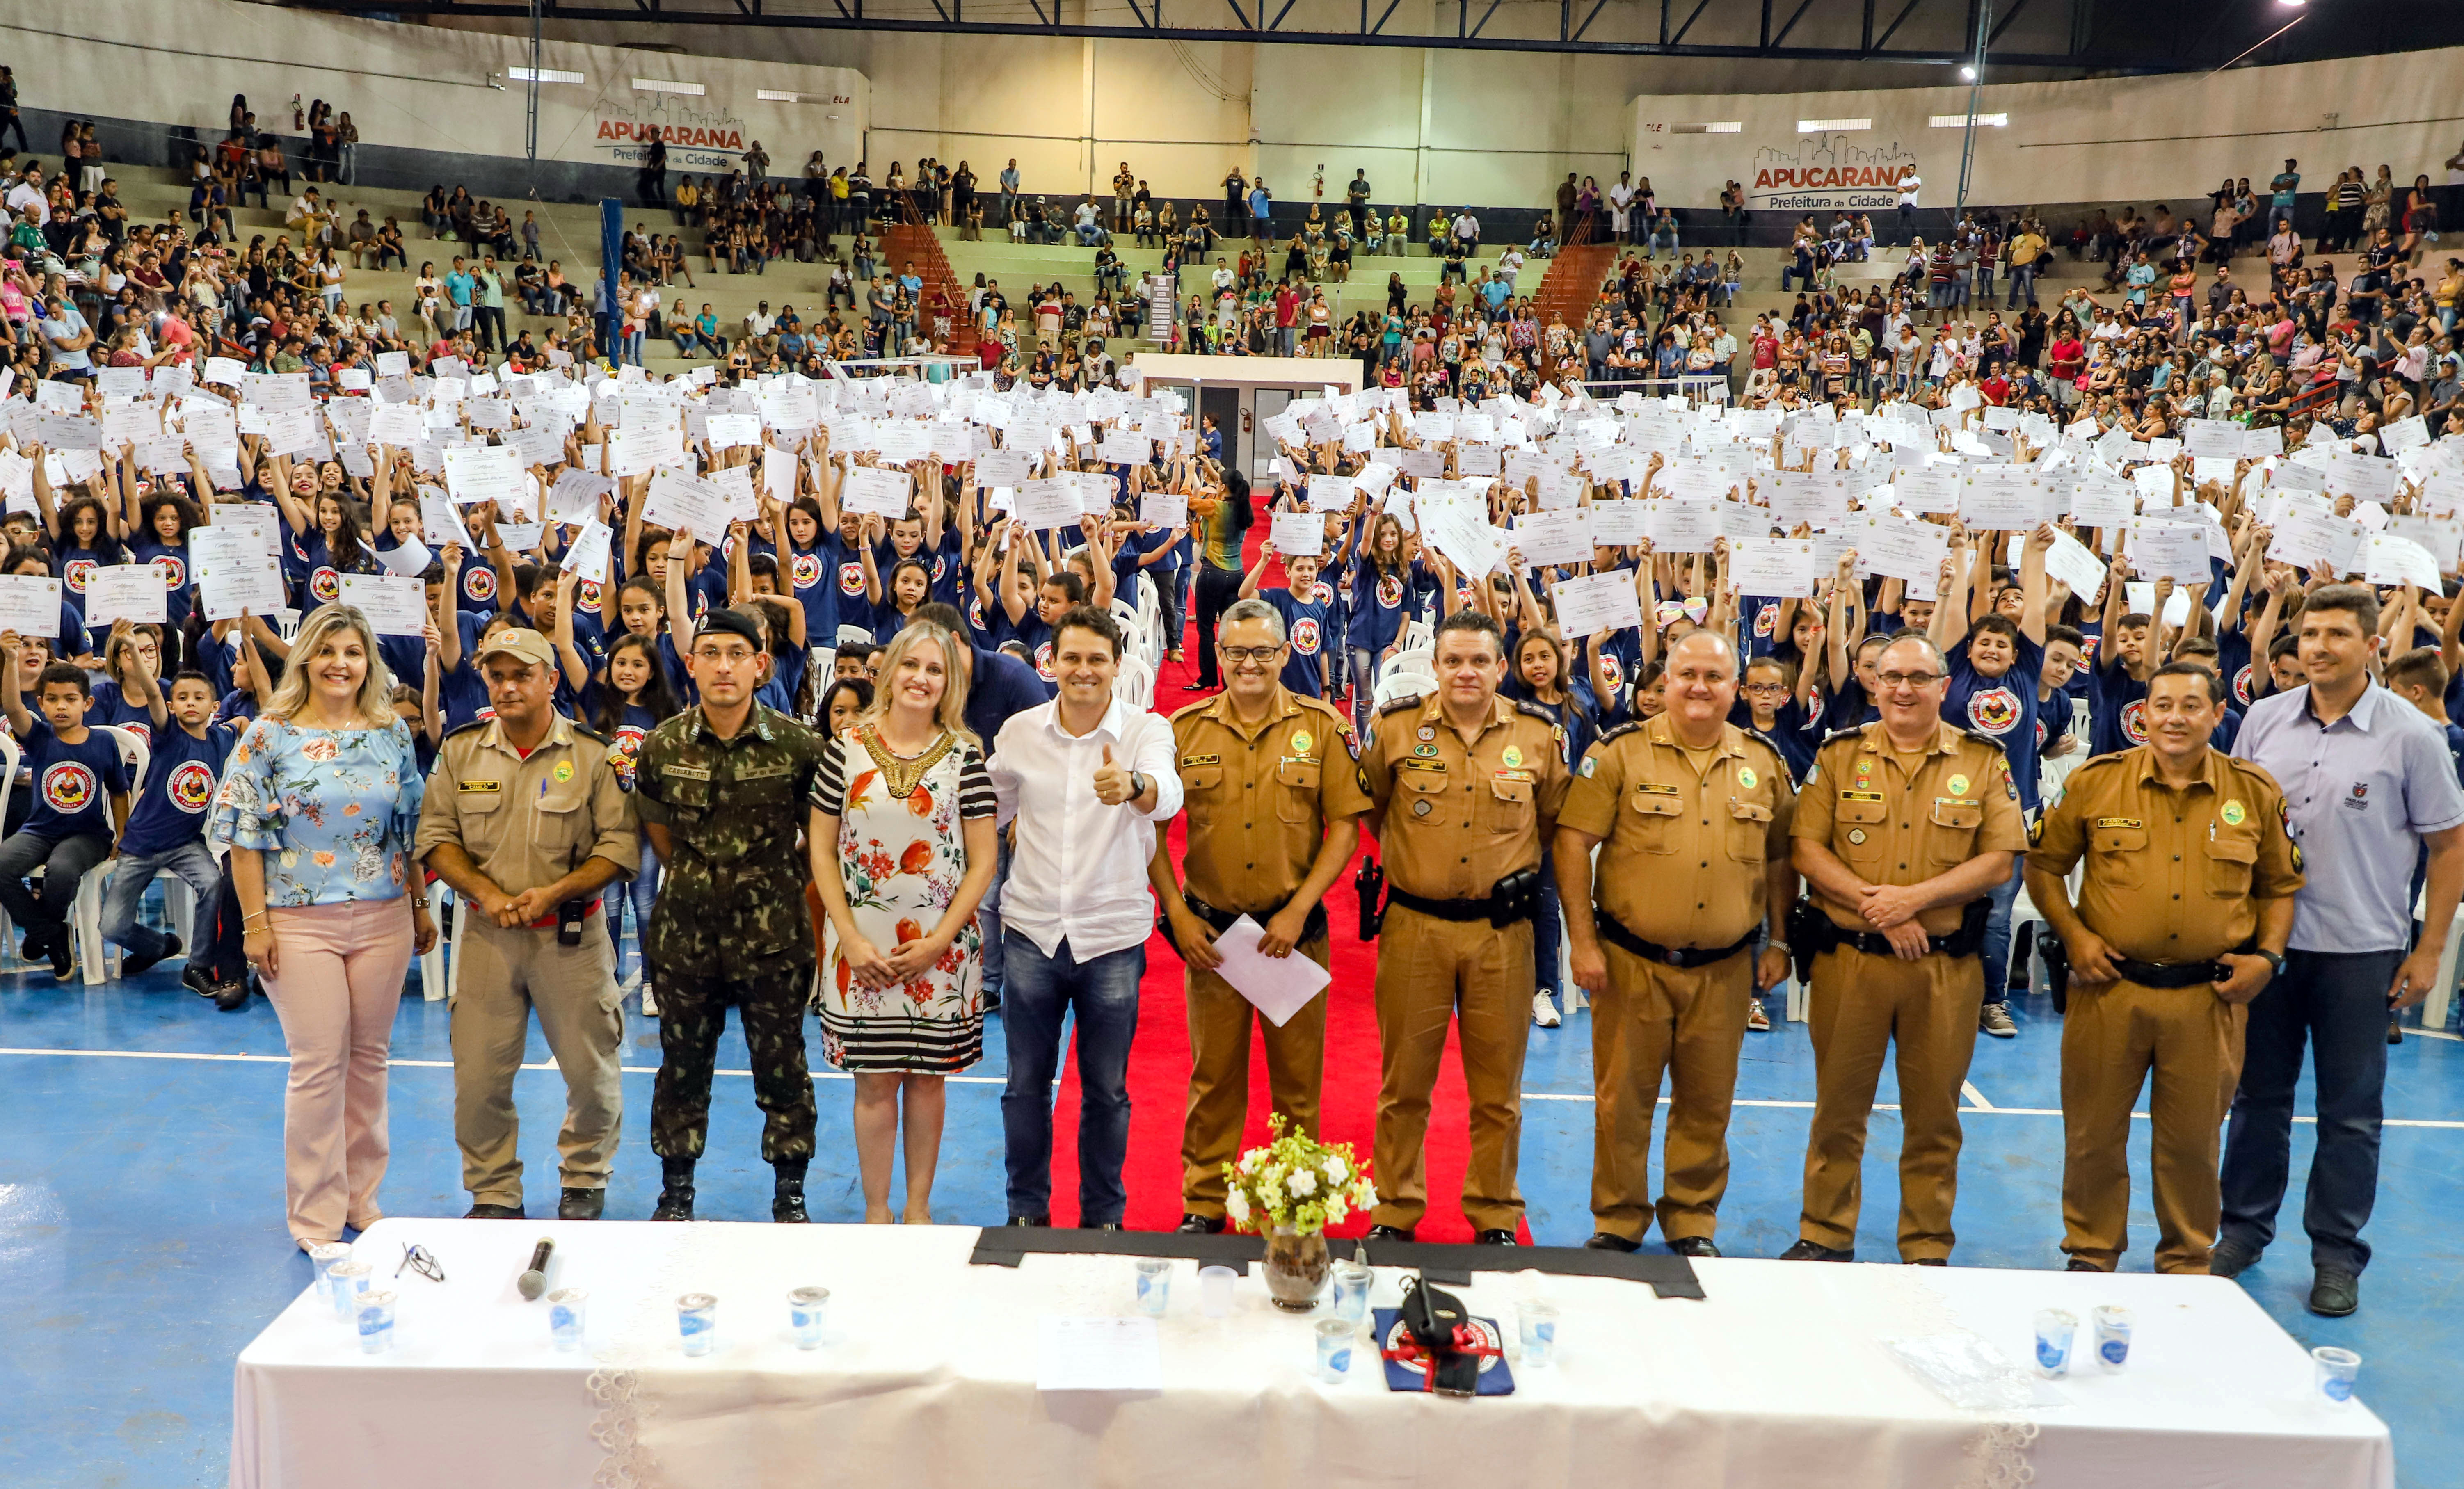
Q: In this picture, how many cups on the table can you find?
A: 14